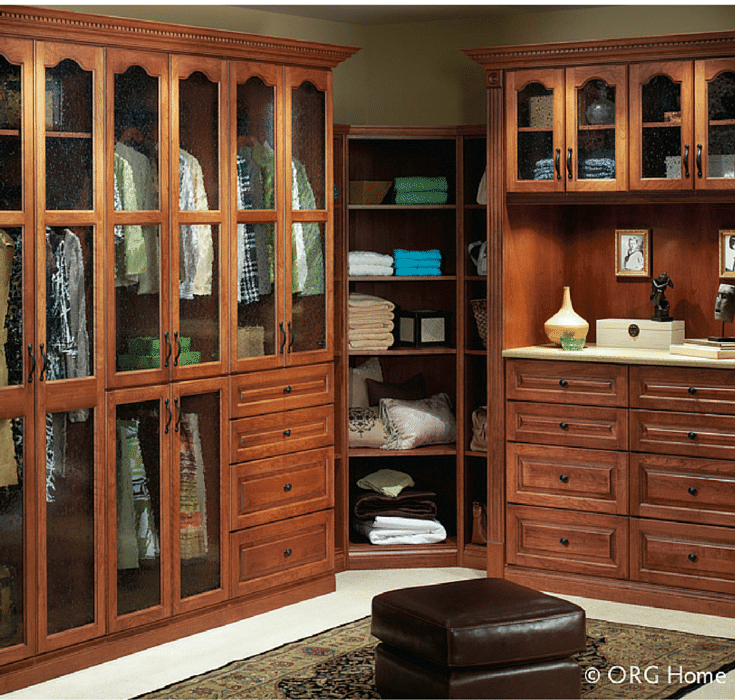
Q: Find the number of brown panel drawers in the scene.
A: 12